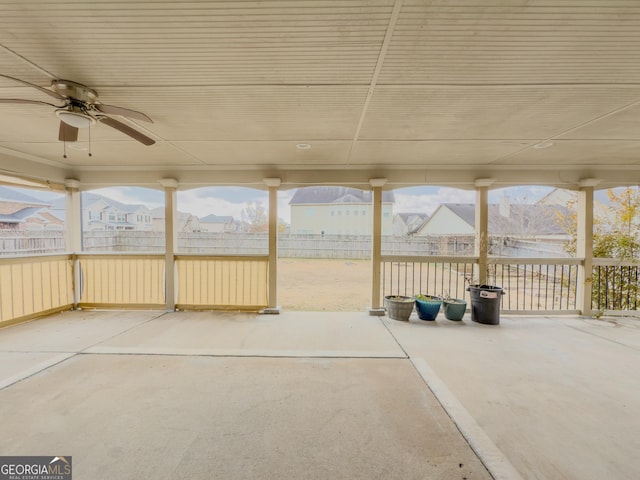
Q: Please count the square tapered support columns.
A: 6